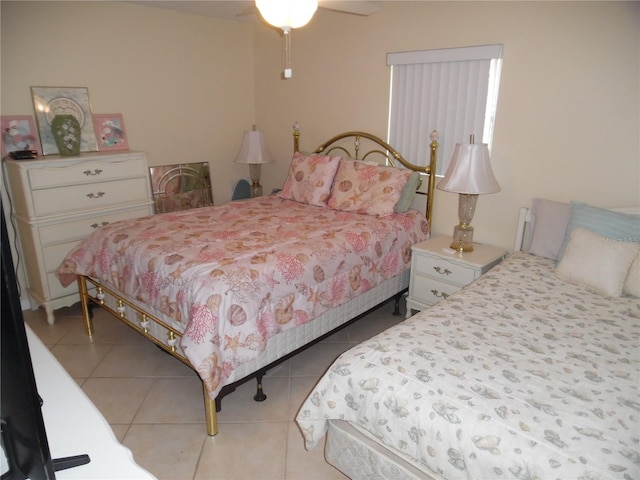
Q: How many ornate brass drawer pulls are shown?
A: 5